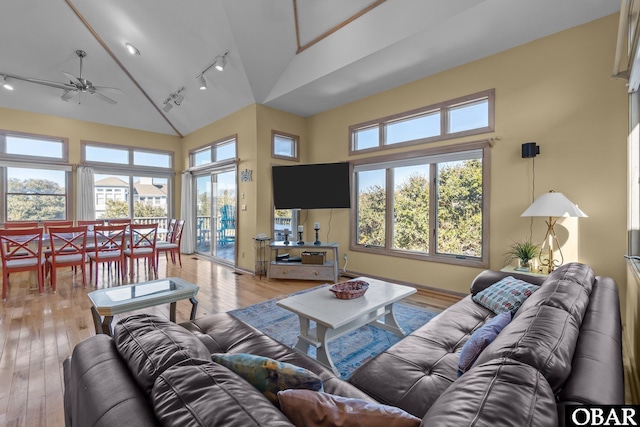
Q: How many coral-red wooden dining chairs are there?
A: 10